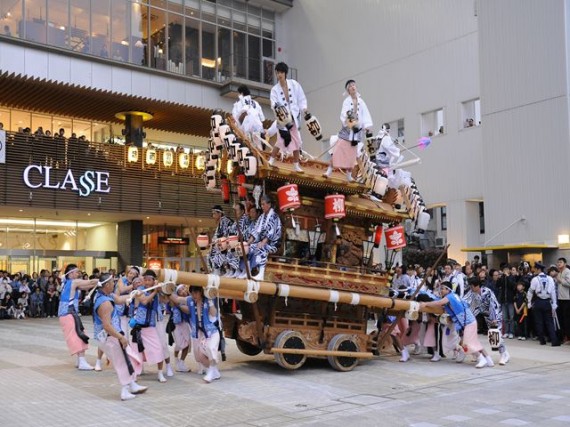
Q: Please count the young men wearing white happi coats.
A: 4